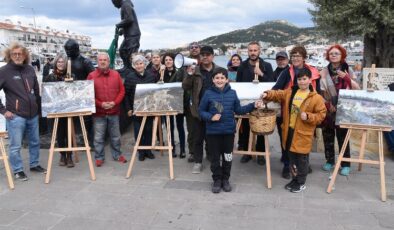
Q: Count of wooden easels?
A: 5